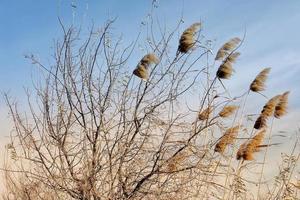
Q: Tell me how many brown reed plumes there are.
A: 11